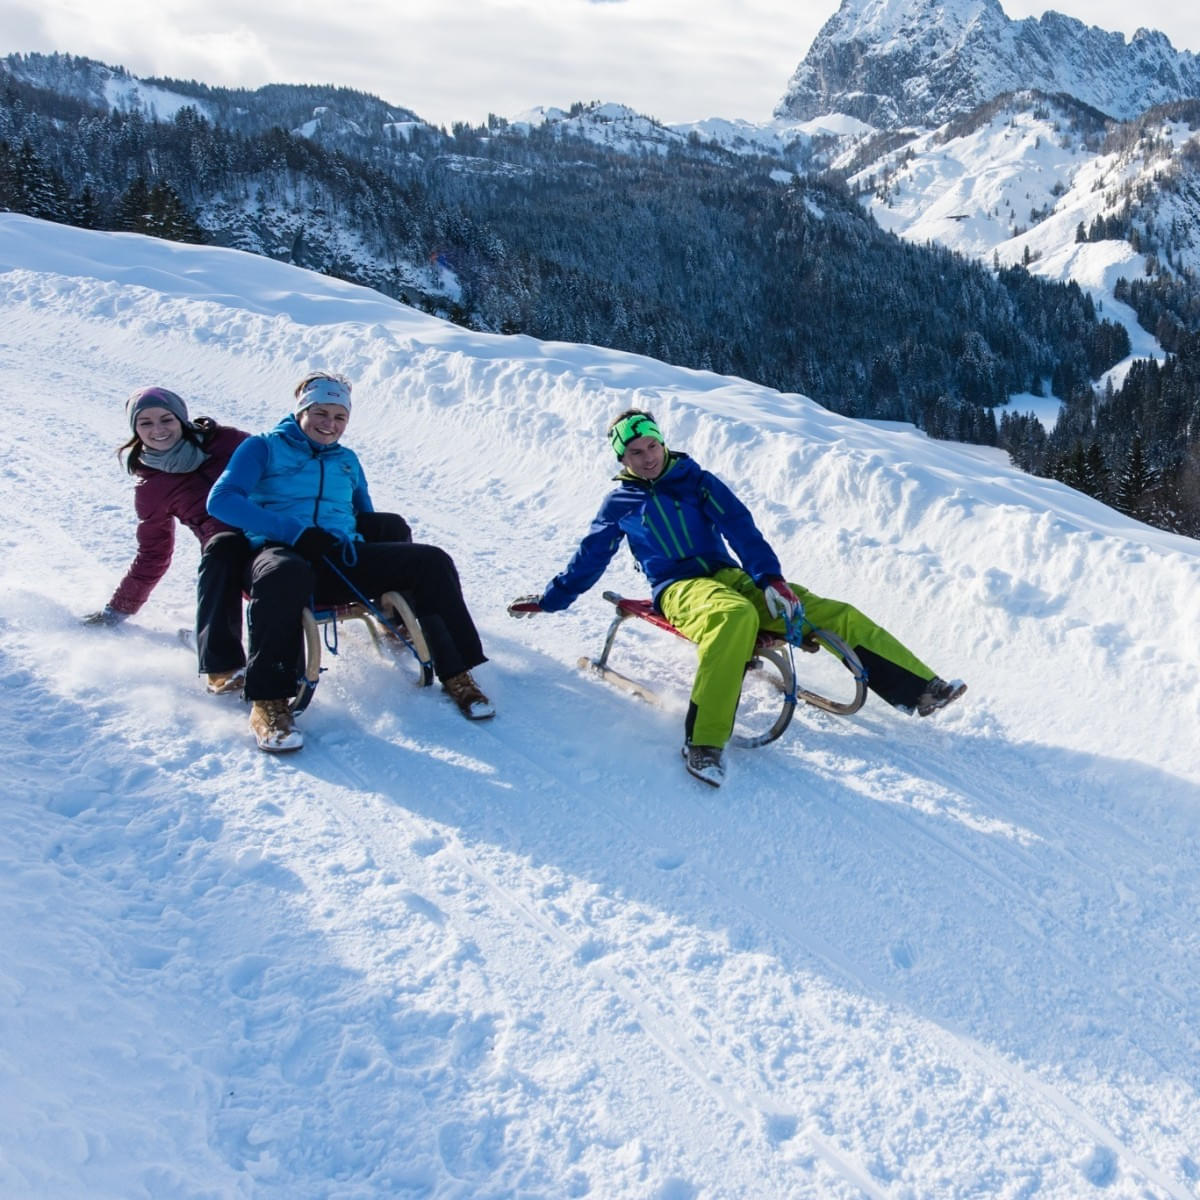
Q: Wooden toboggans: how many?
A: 2